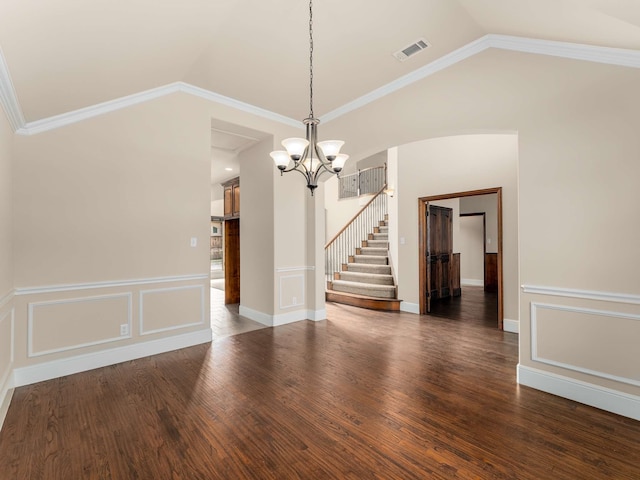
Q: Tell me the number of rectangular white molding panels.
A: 5